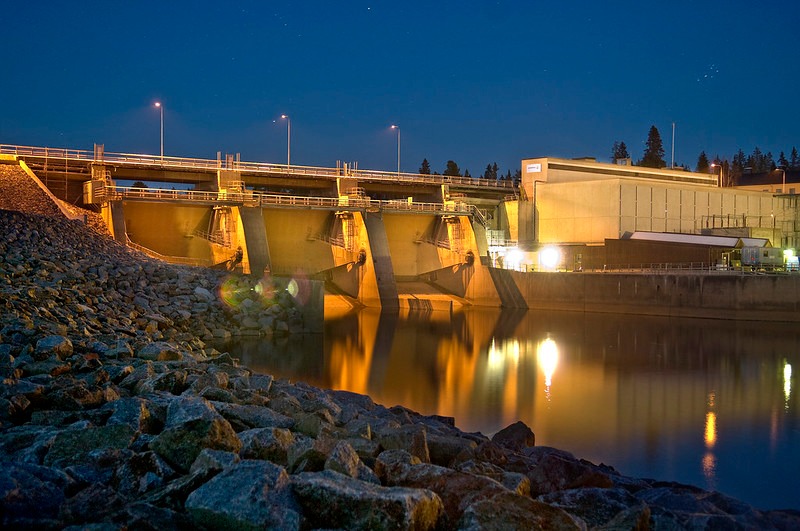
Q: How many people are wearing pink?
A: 0